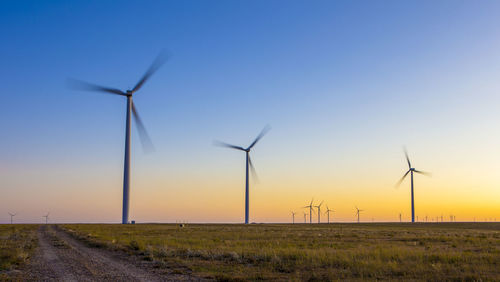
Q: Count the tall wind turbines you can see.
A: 3